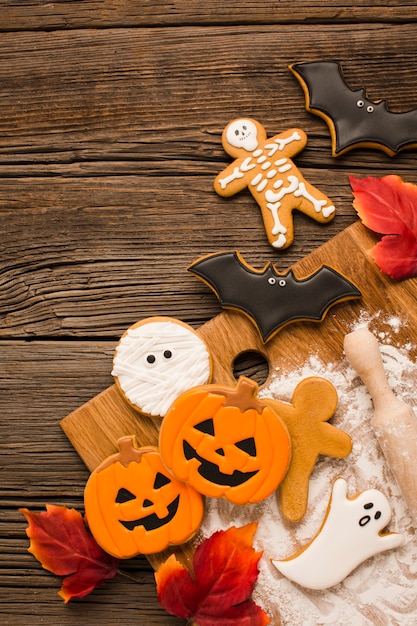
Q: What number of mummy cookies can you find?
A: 1